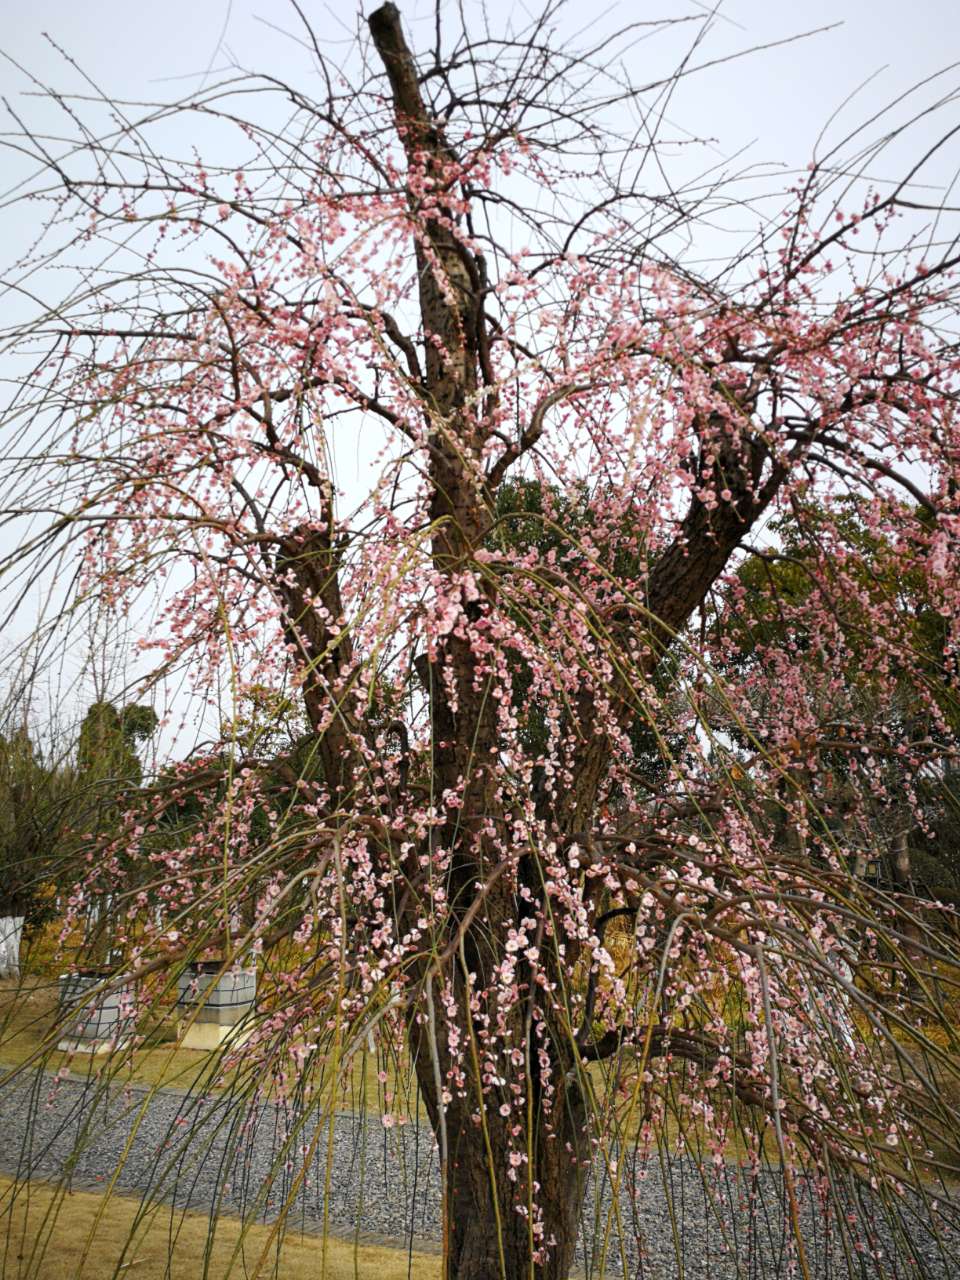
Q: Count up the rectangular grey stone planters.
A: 2